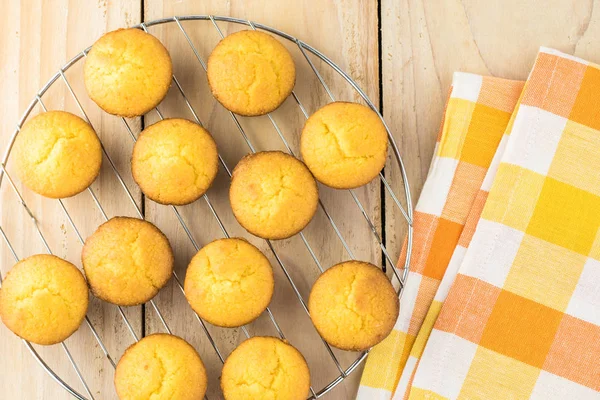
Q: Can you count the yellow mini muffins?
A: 12